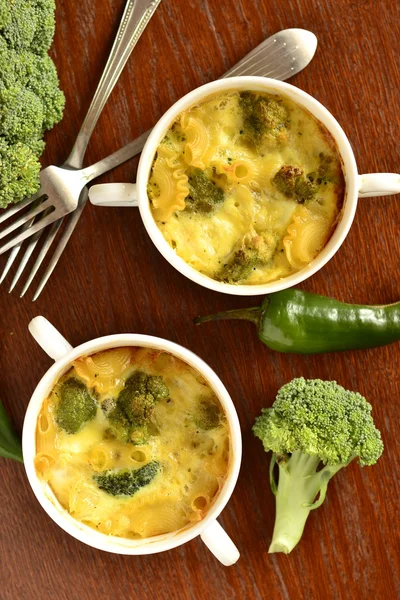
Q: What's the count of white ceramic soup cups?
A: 2